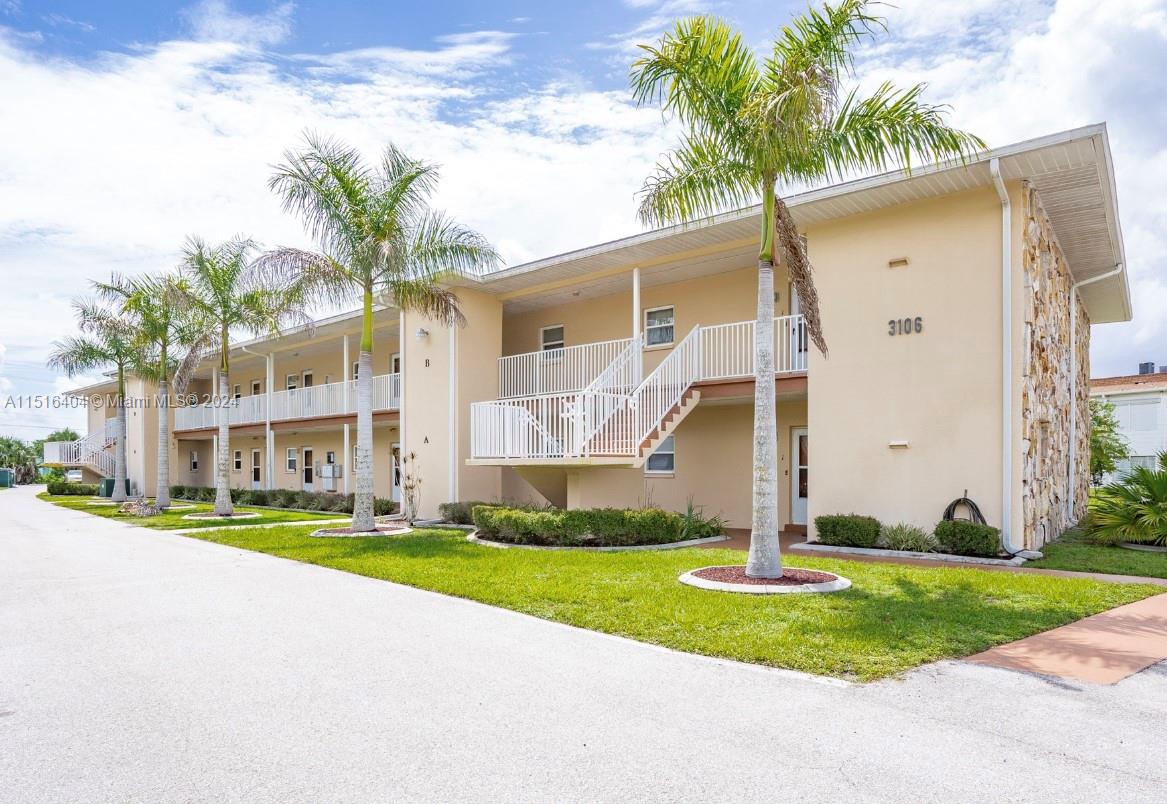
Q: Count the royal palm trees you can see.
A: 5